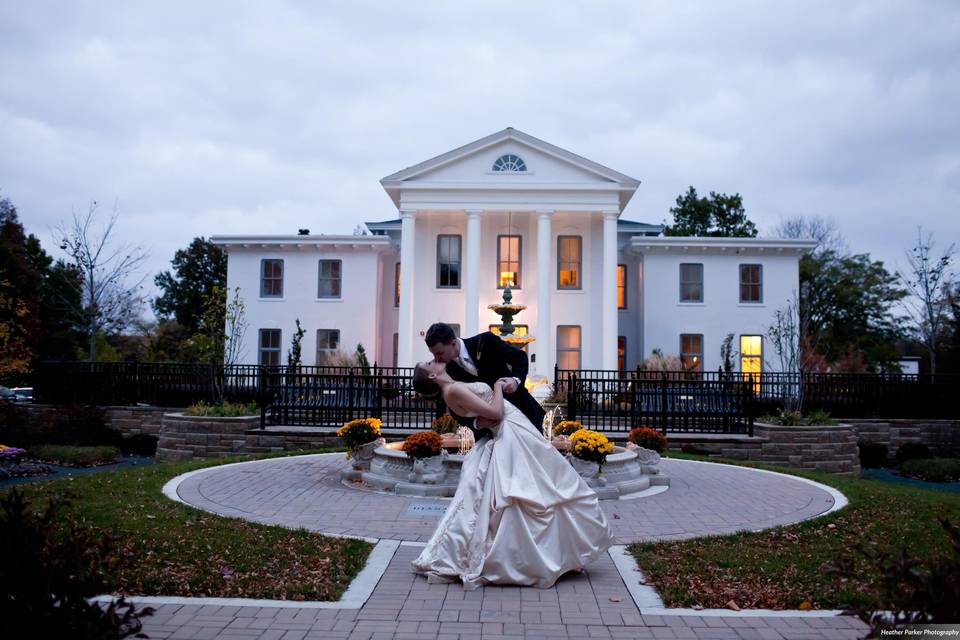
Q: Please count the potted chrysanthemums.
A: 6